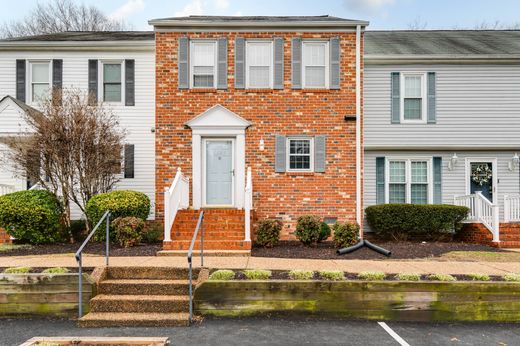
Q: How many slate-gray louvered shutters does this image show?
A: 8